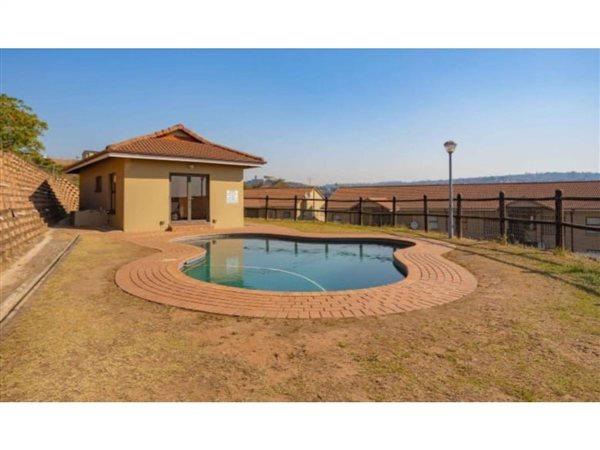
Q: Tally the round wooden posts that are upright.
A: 9